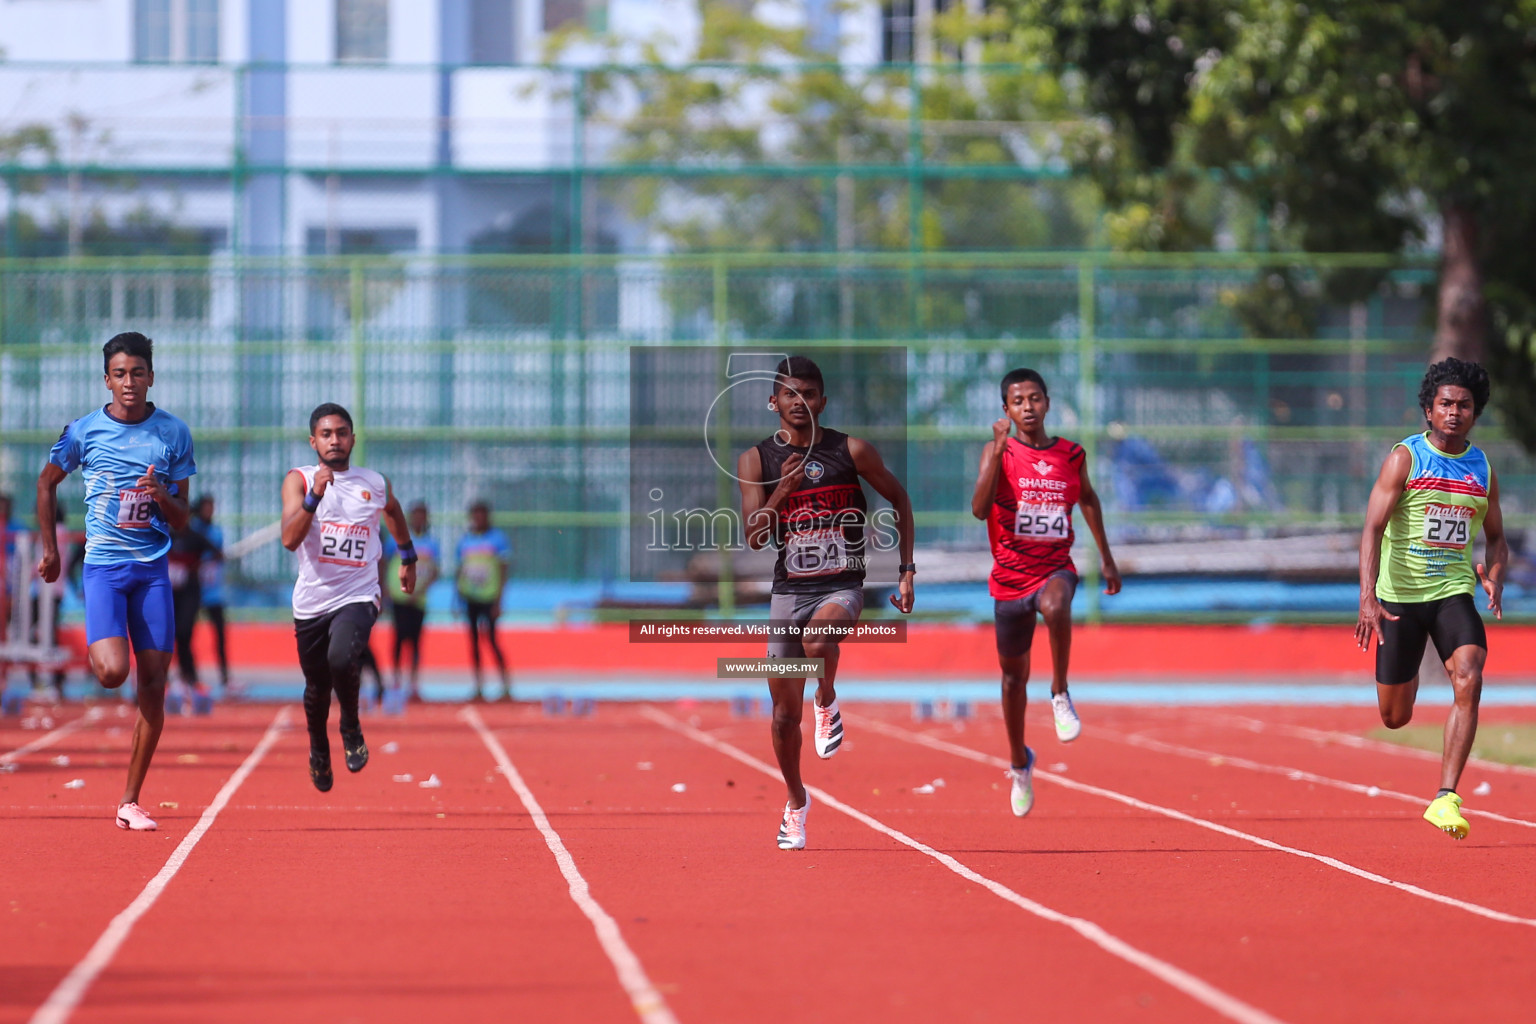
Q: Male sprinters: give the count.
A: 5